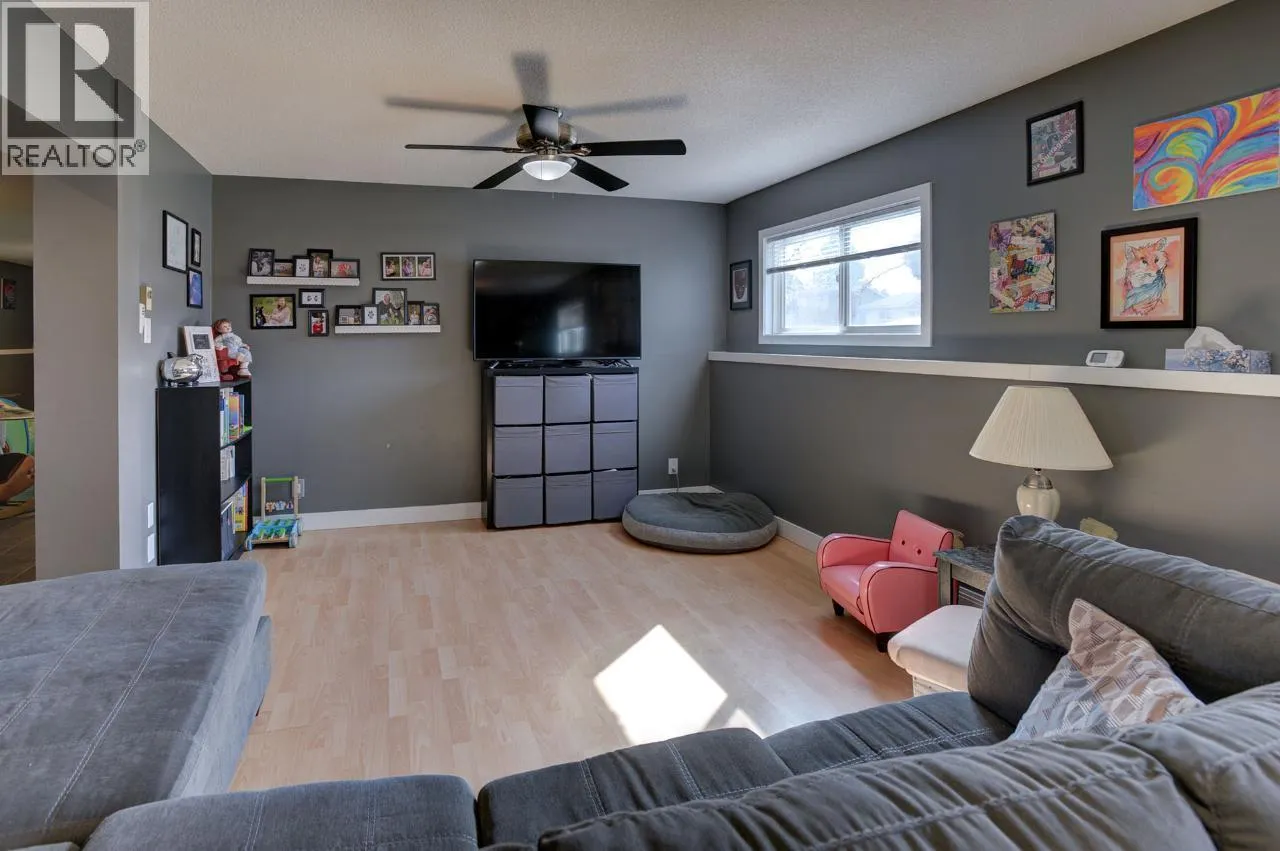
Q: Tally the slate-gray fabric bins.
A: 9